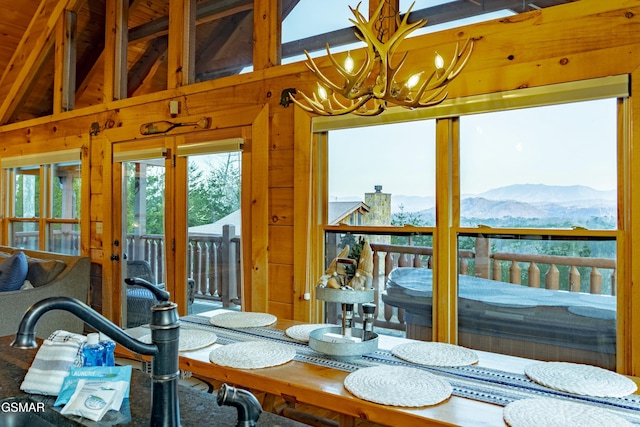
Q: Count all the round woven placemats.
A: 8